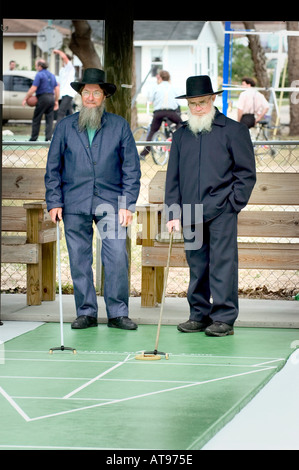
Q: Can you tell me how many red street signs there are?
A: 0